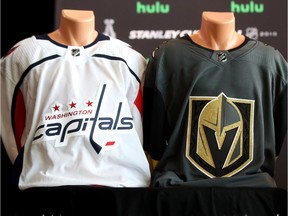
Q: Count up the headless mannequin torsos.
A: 2